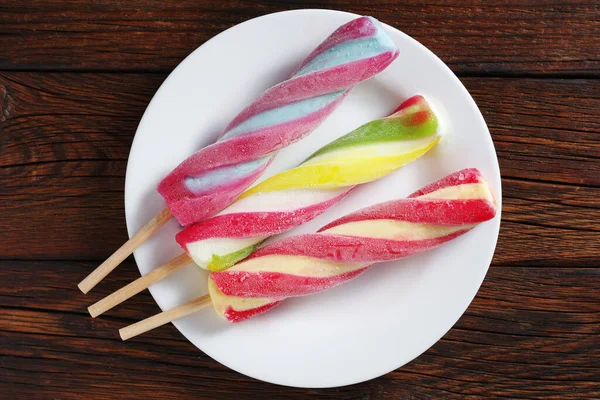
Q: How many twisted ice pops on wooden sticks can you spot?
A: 3